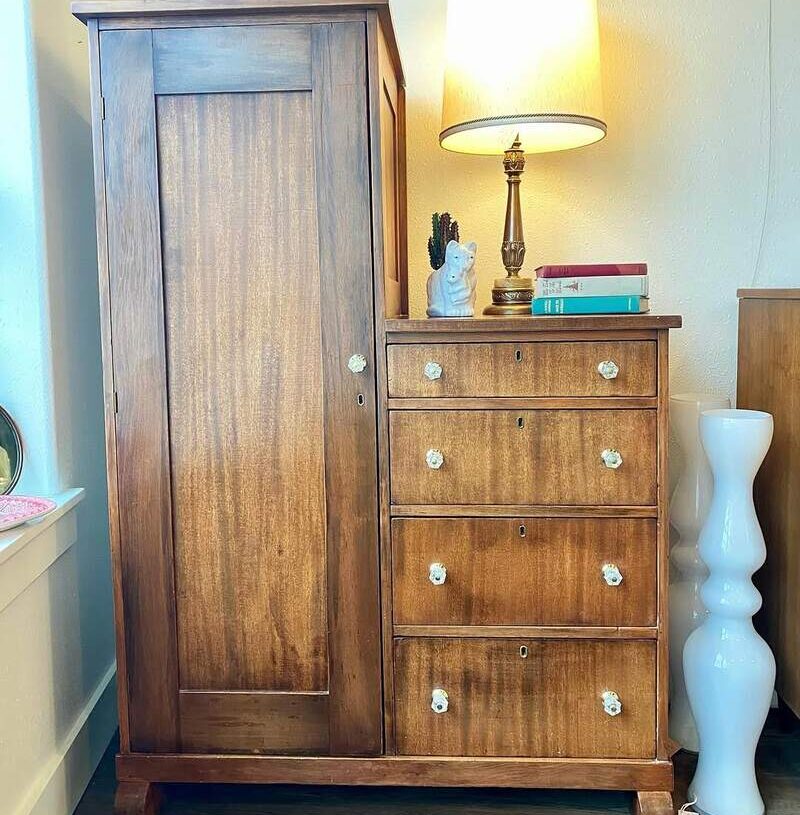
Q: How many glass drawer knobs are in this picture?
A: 8